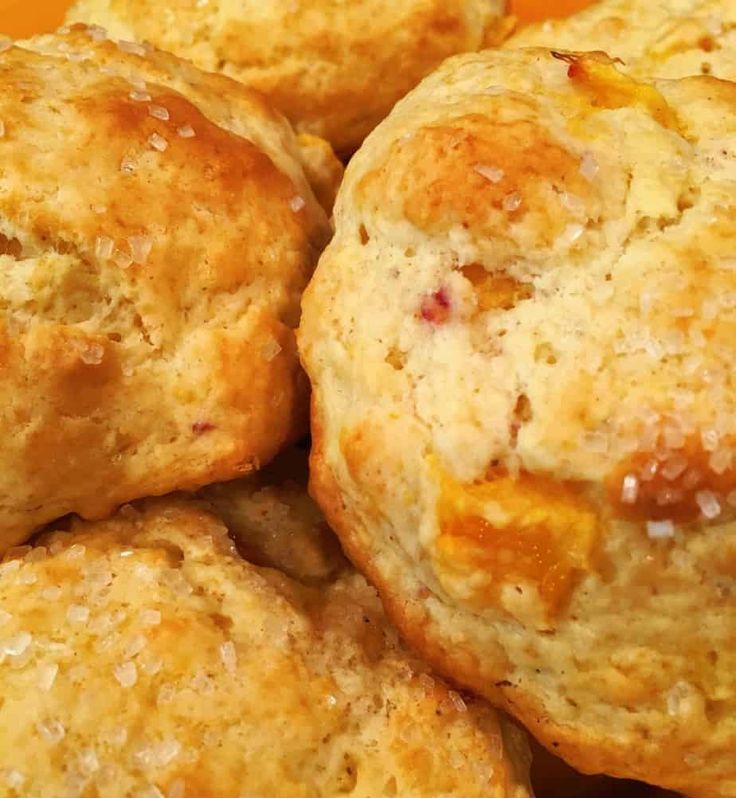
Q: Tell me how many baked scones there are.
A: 5